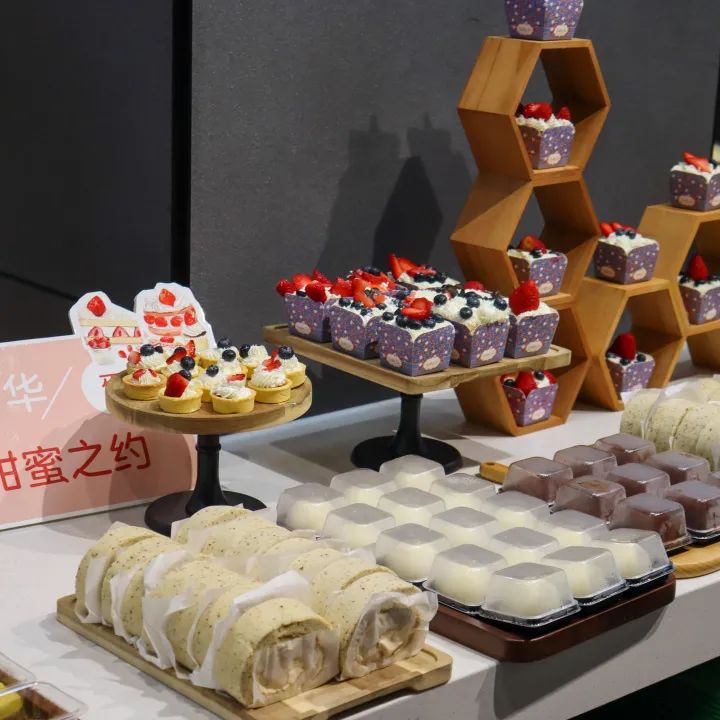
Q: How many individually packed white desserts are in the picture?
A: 15